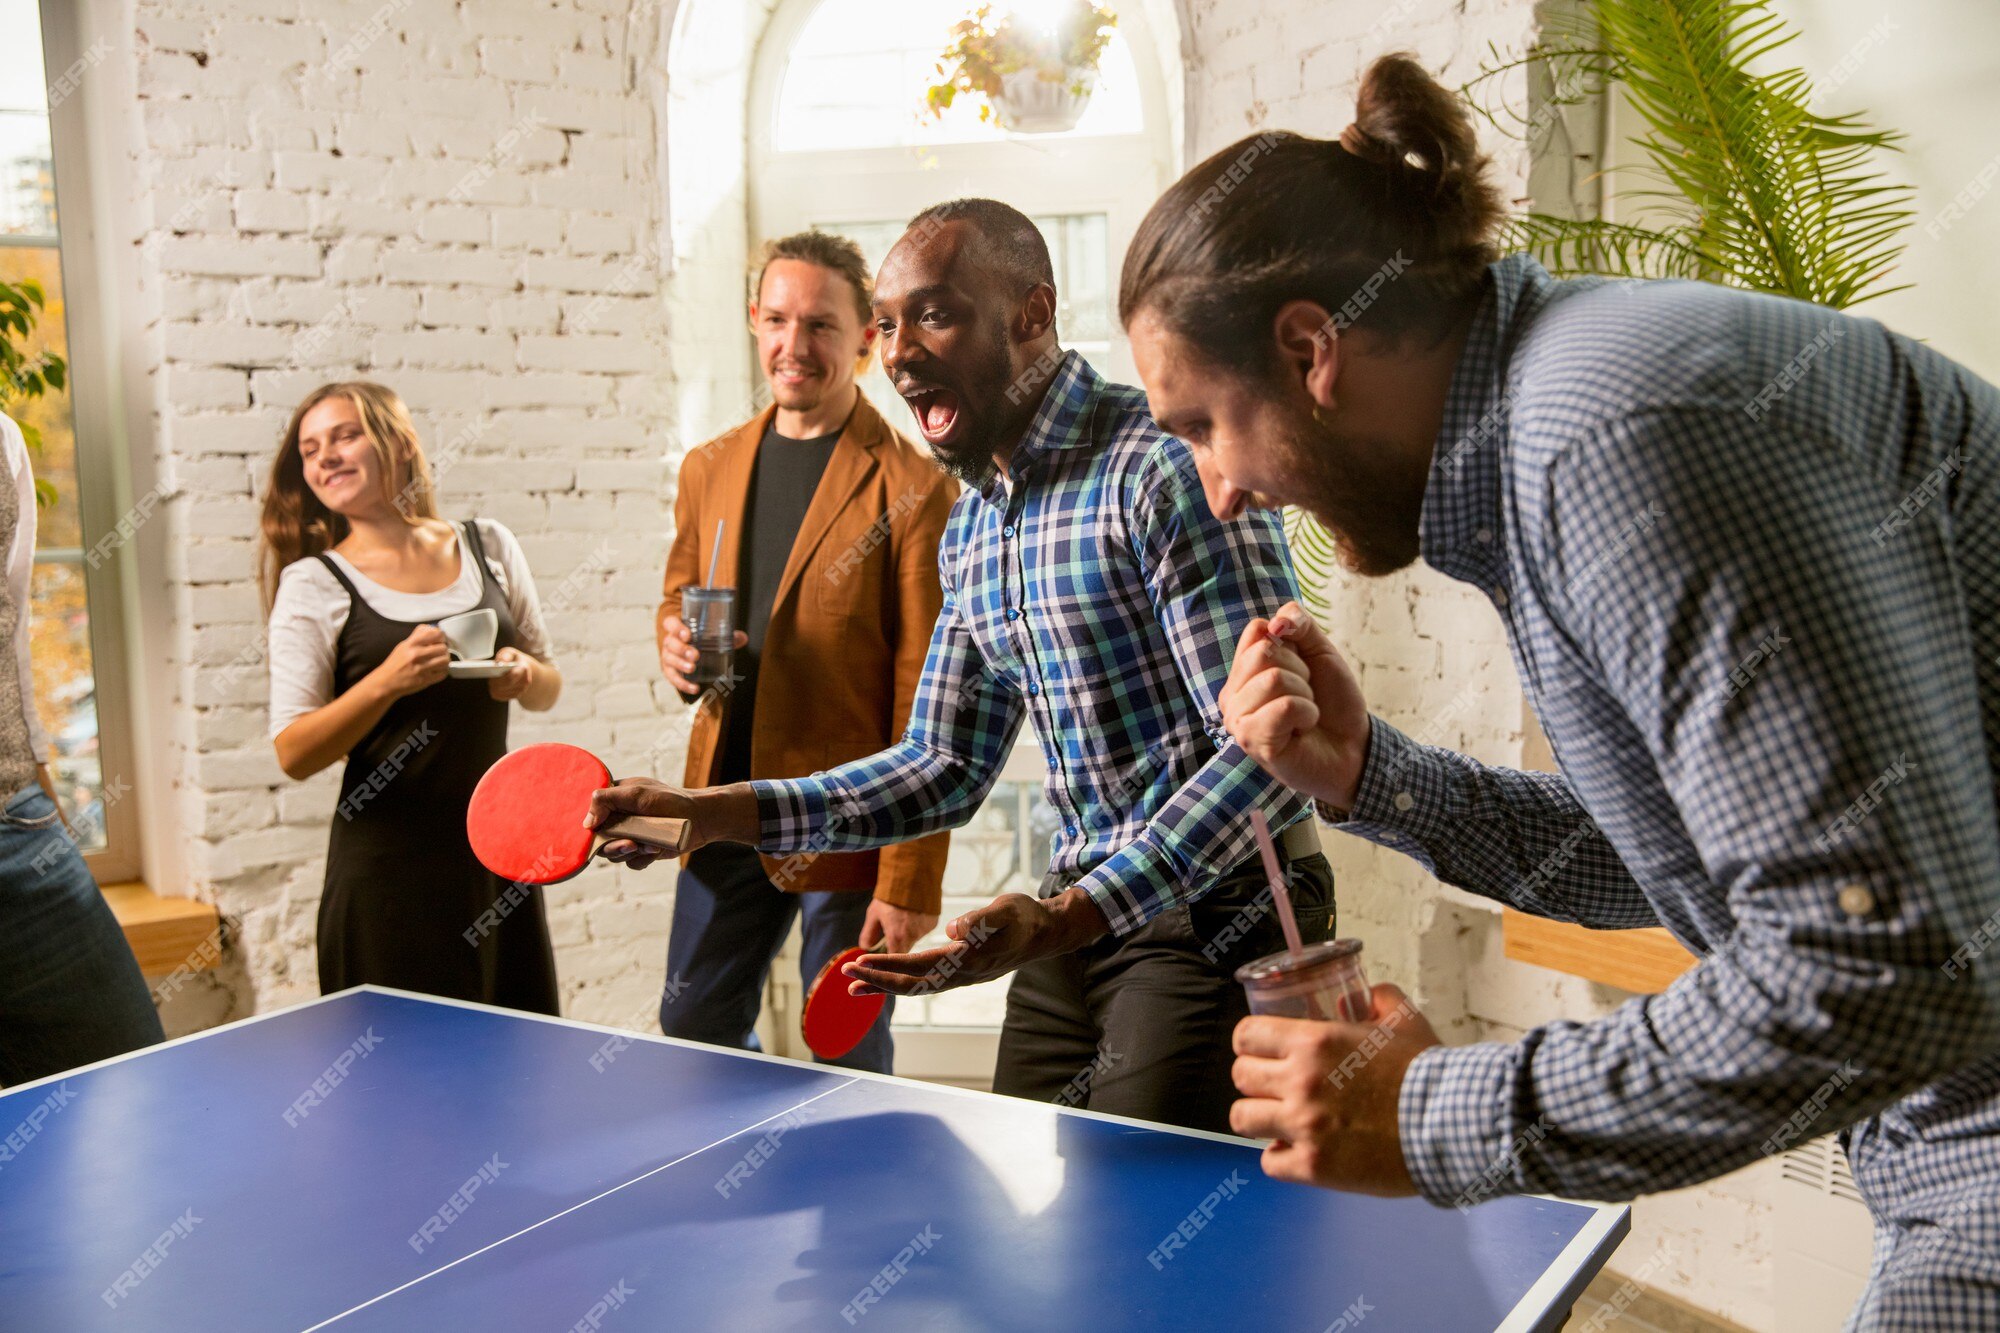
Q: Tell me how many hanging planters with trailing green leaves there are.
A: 1